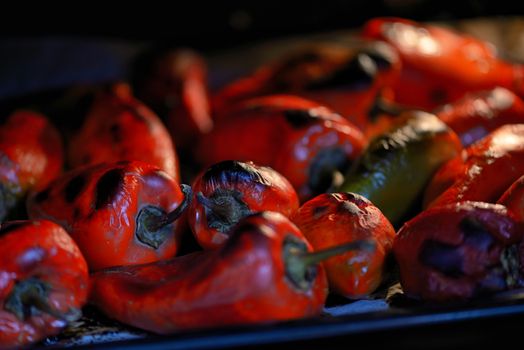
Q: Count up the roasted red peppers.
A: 15